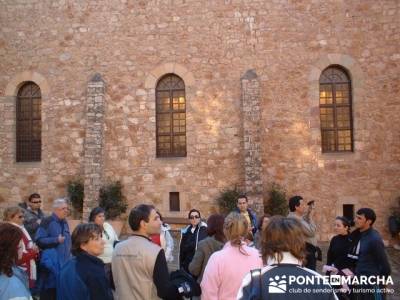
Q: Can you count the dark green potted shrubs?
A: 4